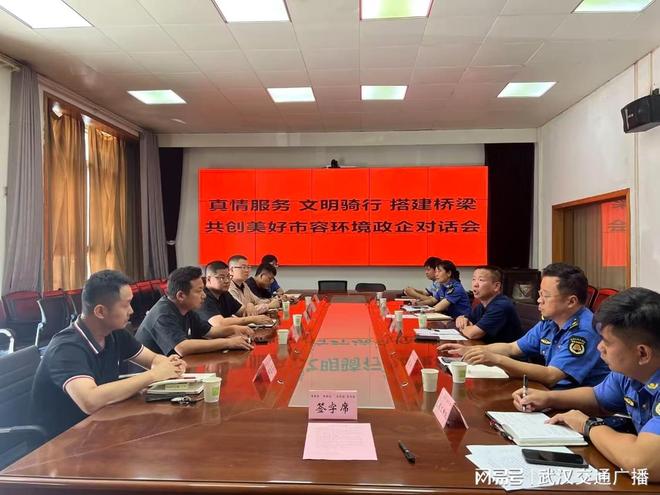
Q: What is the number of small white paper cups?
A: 11